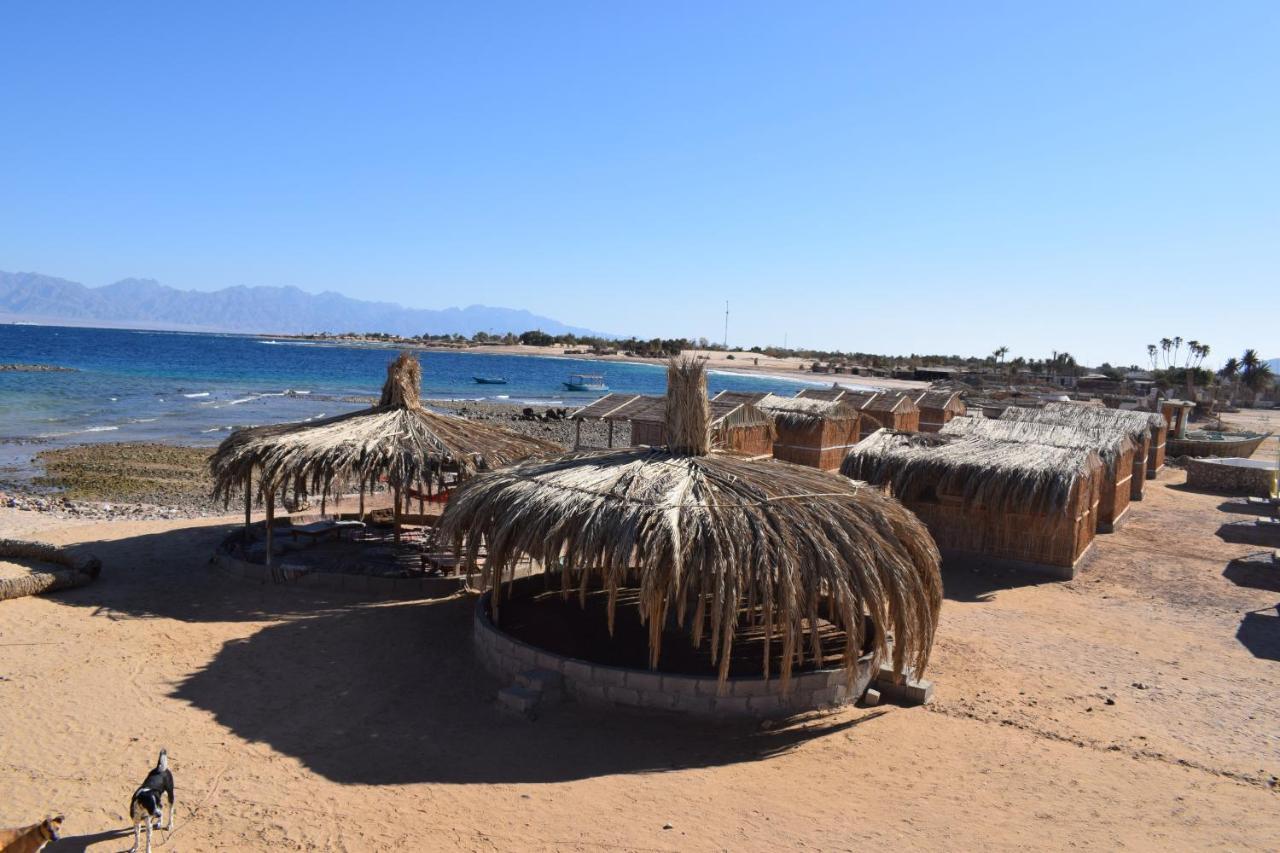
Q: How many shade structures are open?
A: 2